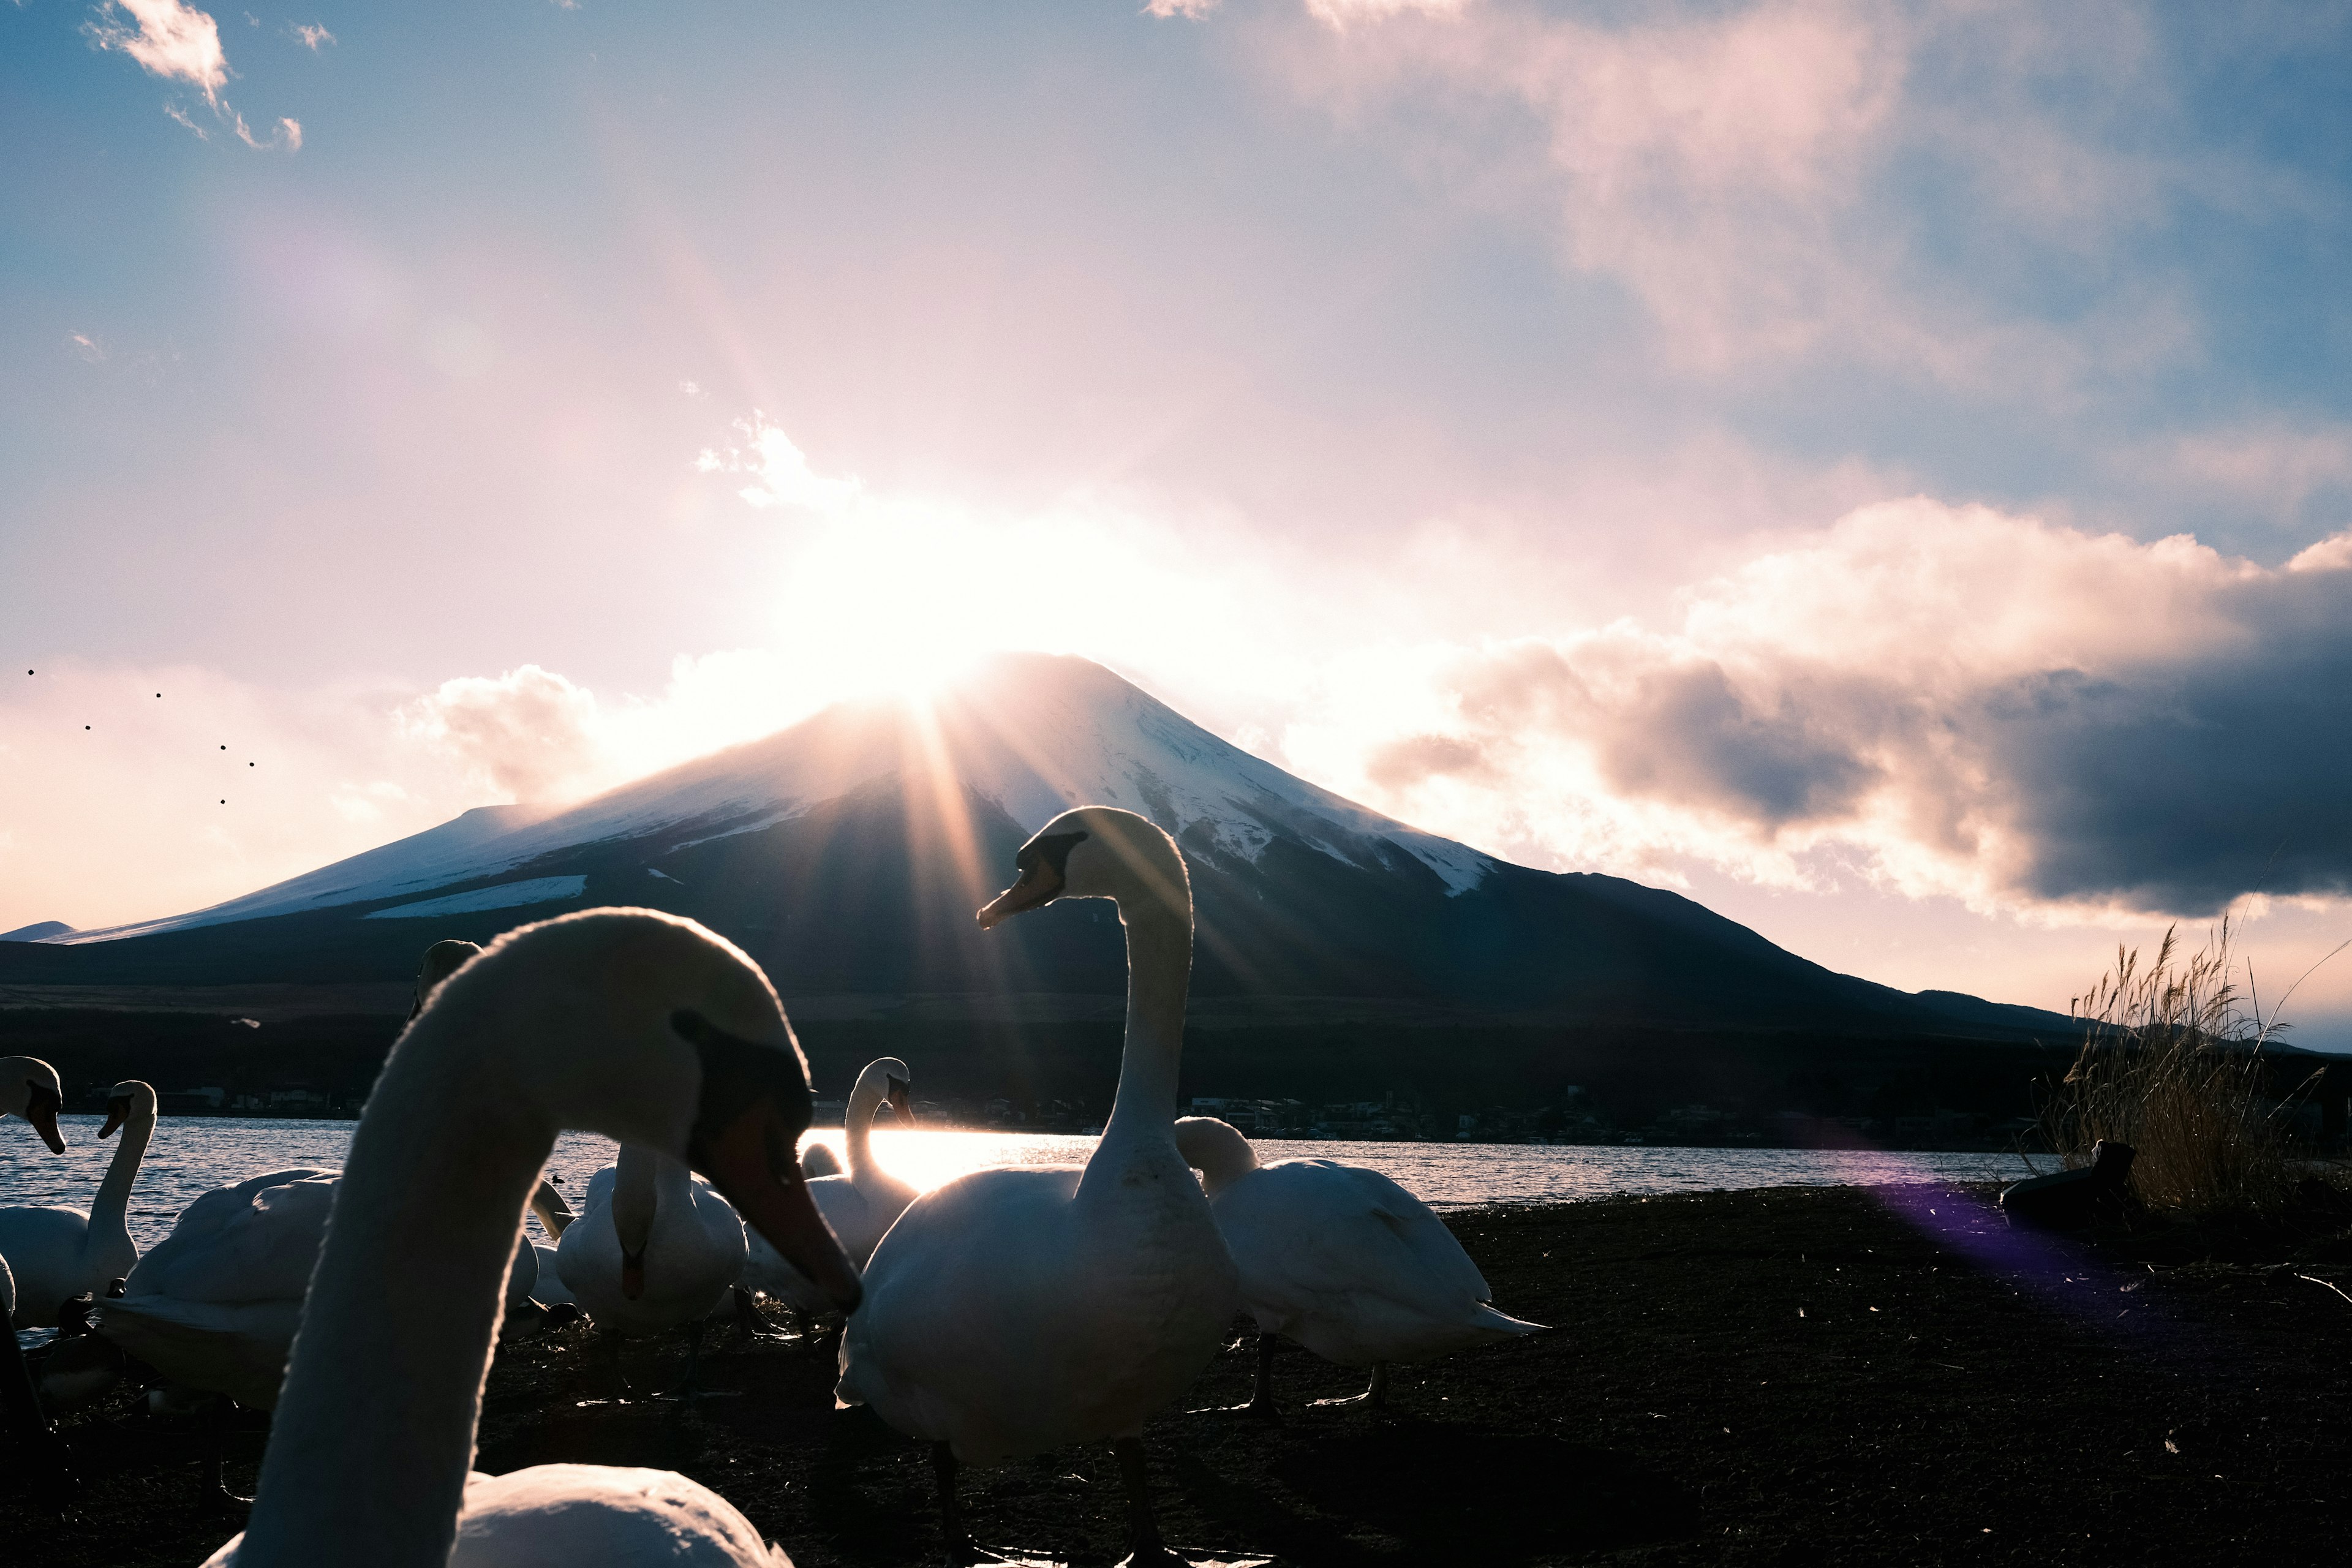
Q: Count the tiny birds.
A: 6